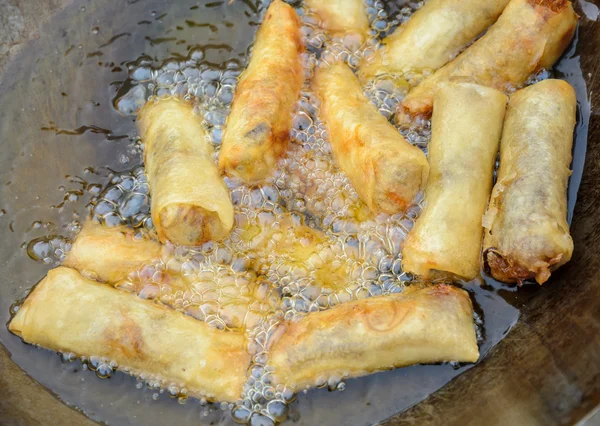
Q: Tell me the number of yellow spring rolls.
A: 11